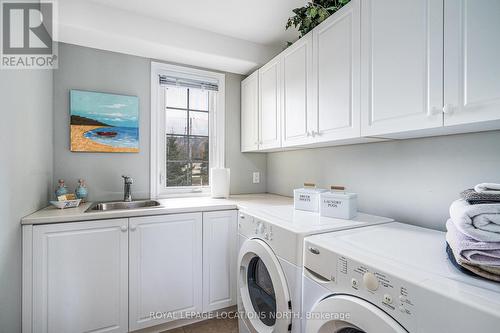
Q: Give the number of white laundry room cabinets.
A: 9